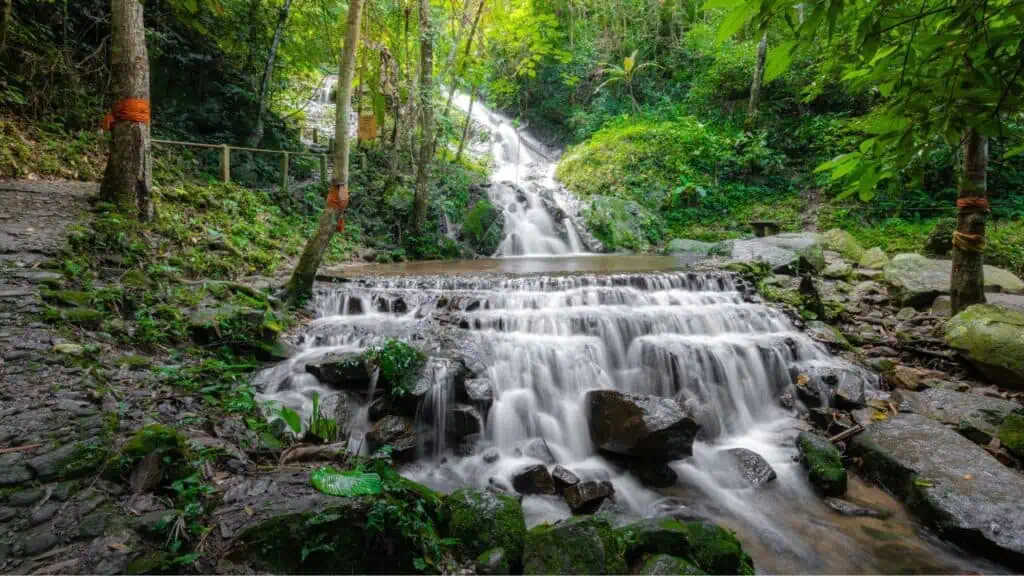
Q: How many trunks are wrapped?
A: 3